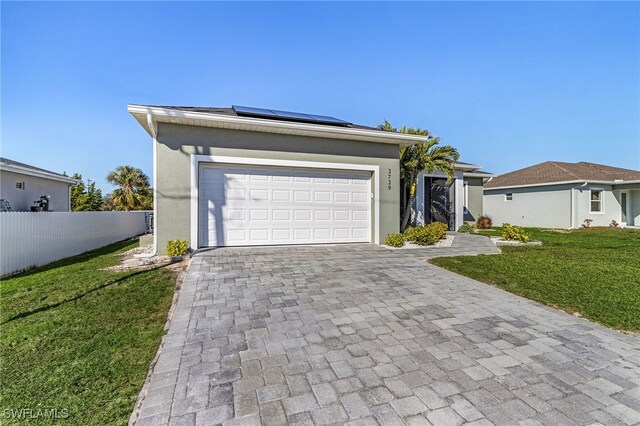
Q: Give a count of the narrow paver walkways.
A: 1